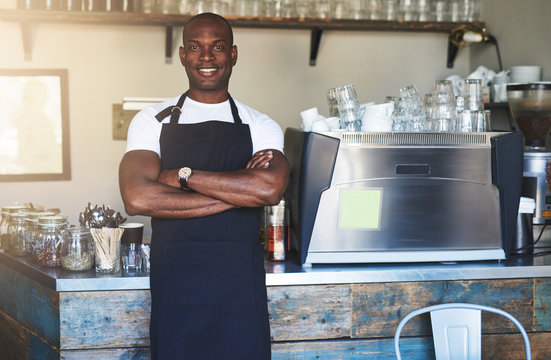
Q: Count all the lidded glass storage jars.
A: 5